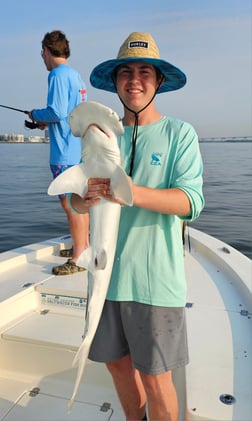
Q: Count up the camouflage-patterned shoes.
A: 2